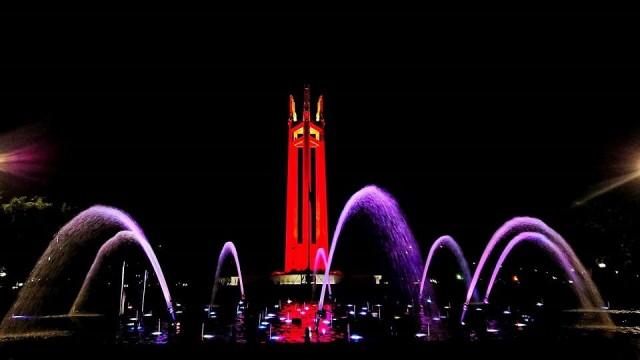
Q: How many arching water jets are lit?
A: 8